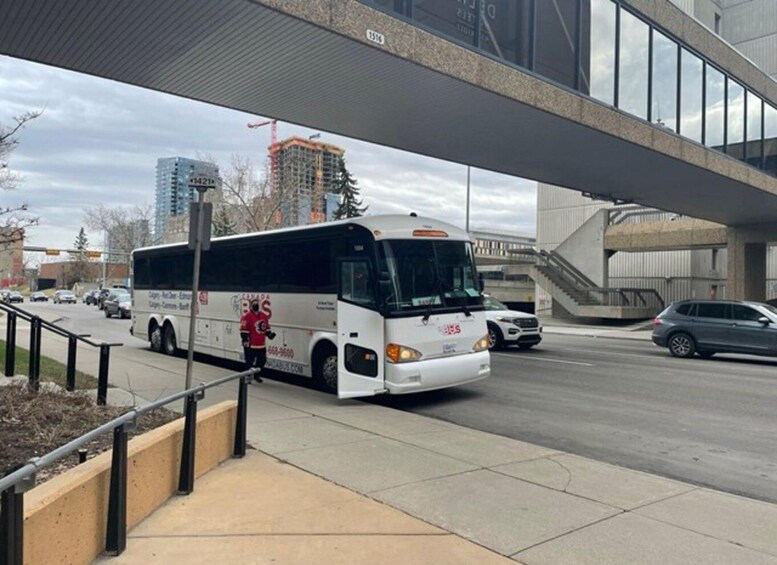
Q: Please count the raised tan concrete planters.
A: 1